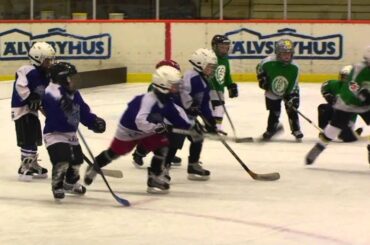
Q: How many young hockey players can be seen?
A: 9